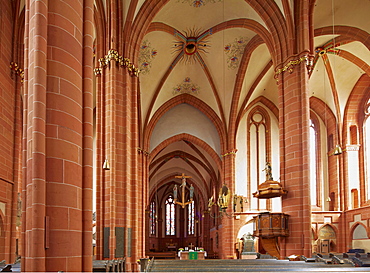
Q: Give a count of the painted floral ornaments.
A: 4